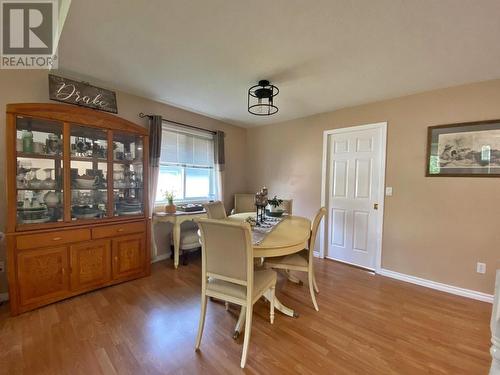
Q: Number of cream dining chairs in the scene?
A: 5